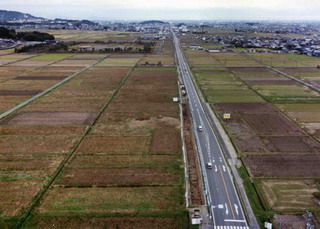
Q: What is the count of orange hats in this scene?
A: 0